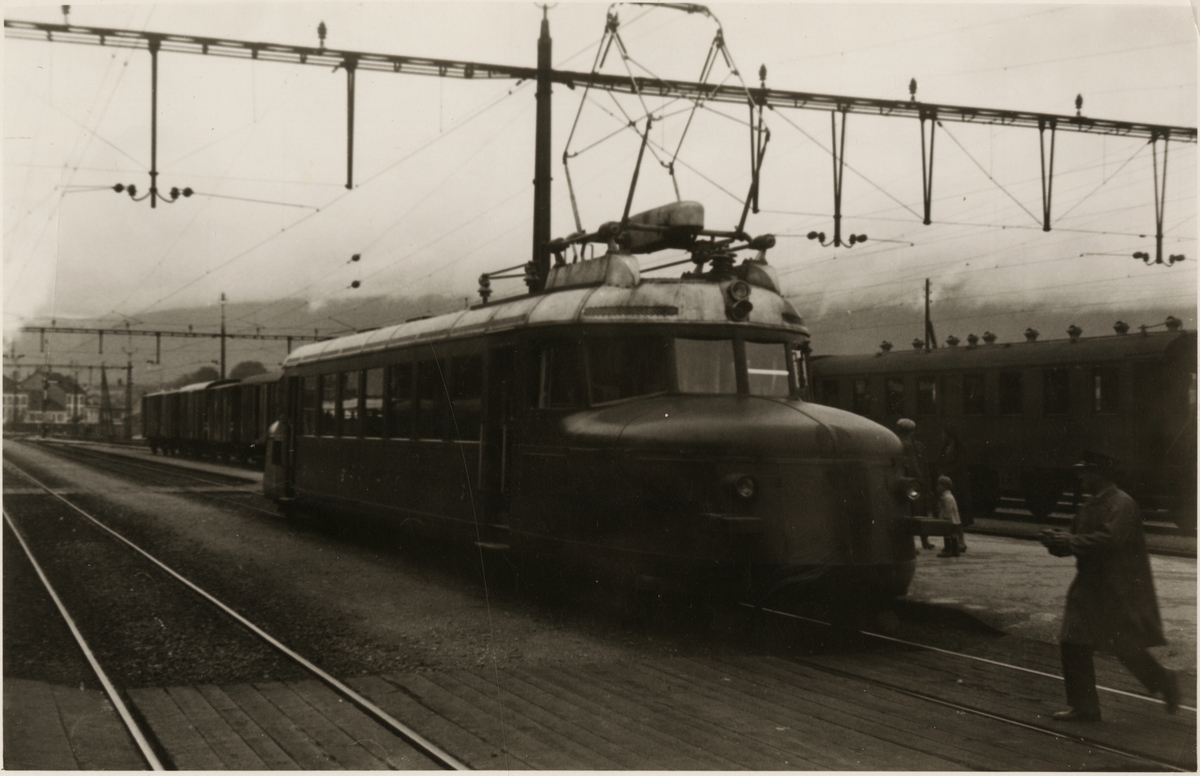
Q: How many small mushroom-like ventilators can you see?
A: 9